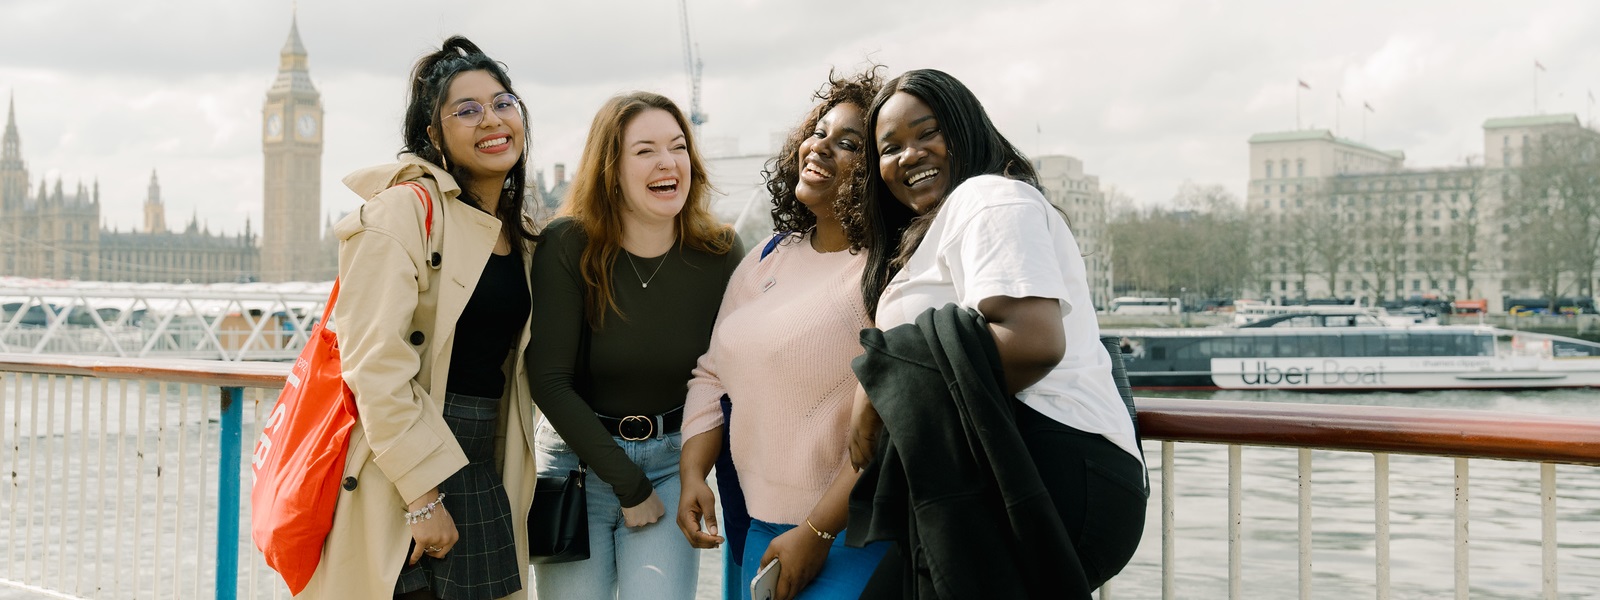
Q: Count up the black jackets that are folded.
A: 1